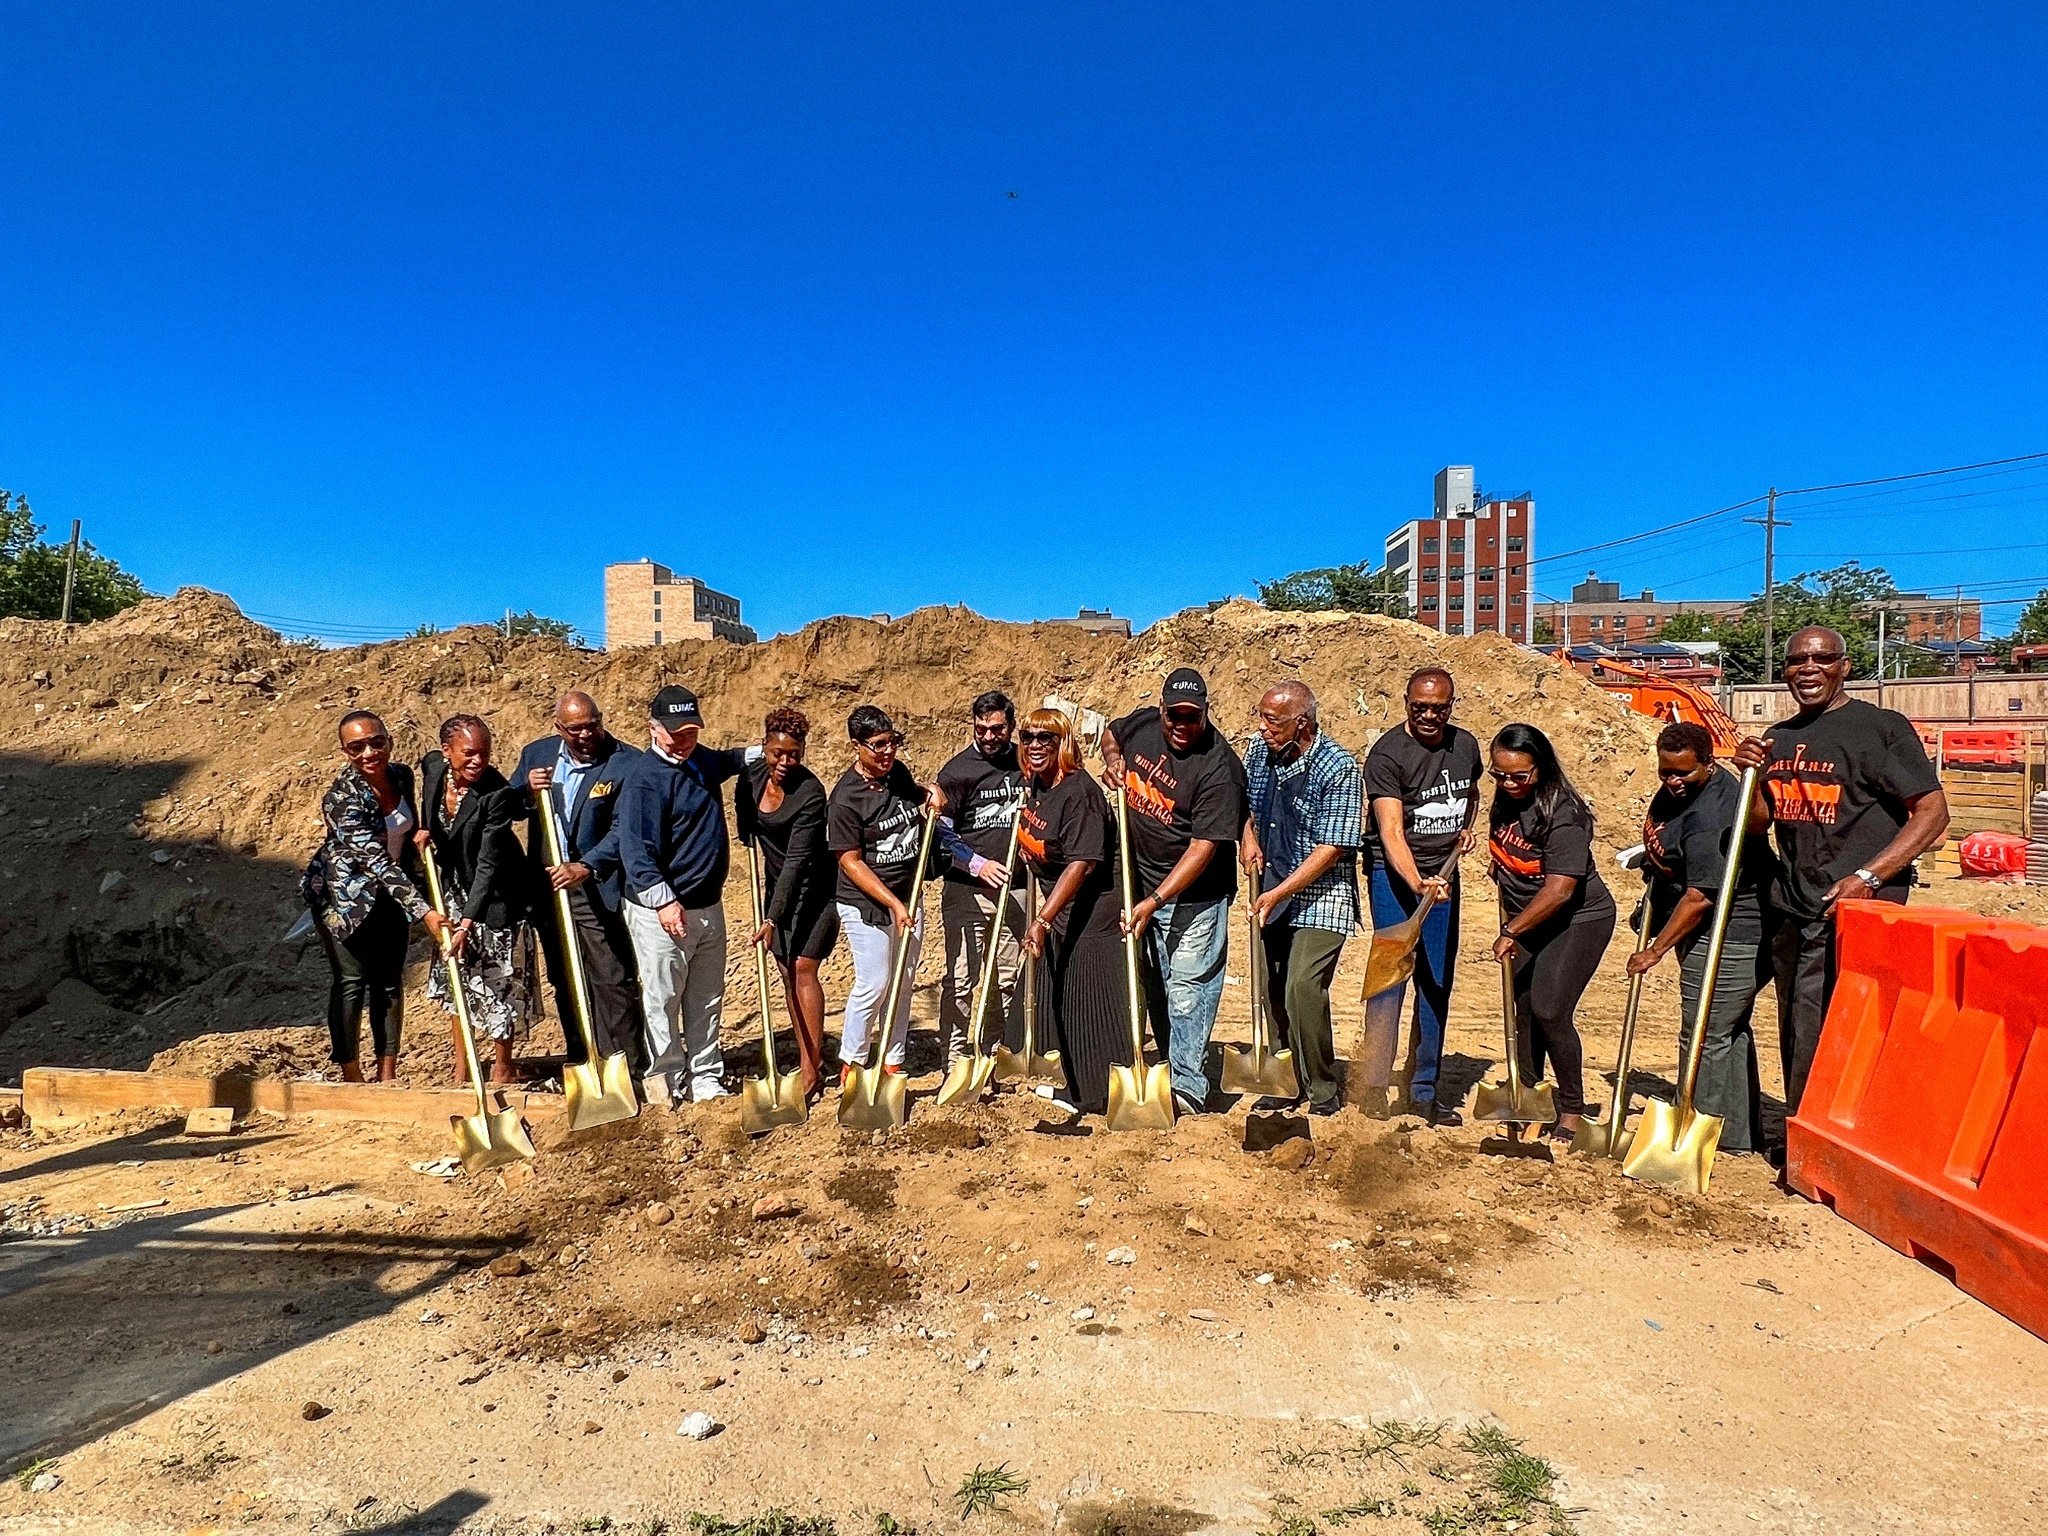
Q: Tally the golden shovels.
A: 12